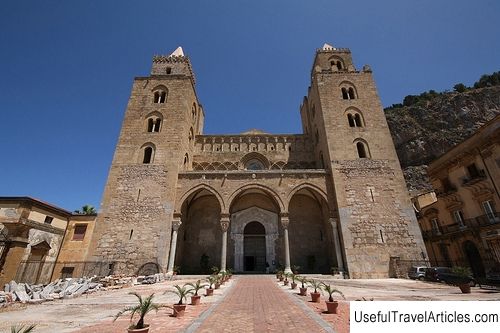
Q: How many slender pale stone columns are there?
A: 4